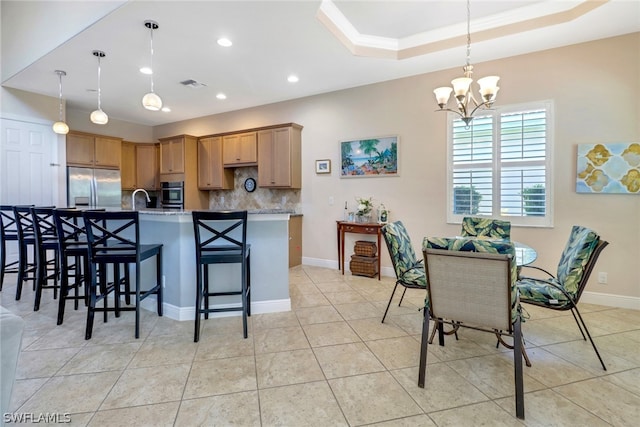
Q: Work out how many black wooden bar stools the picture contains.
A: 6